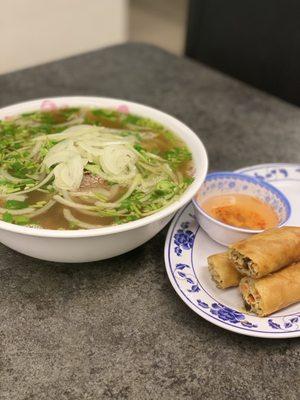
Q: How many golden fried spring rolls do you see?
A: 3